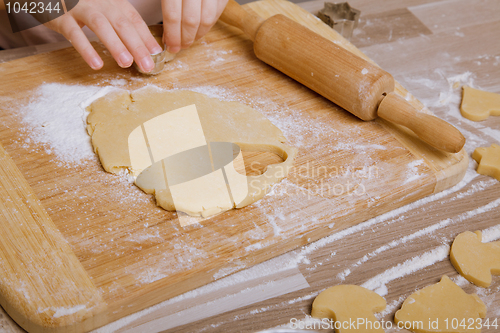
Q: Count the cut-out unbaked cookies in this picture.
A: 5